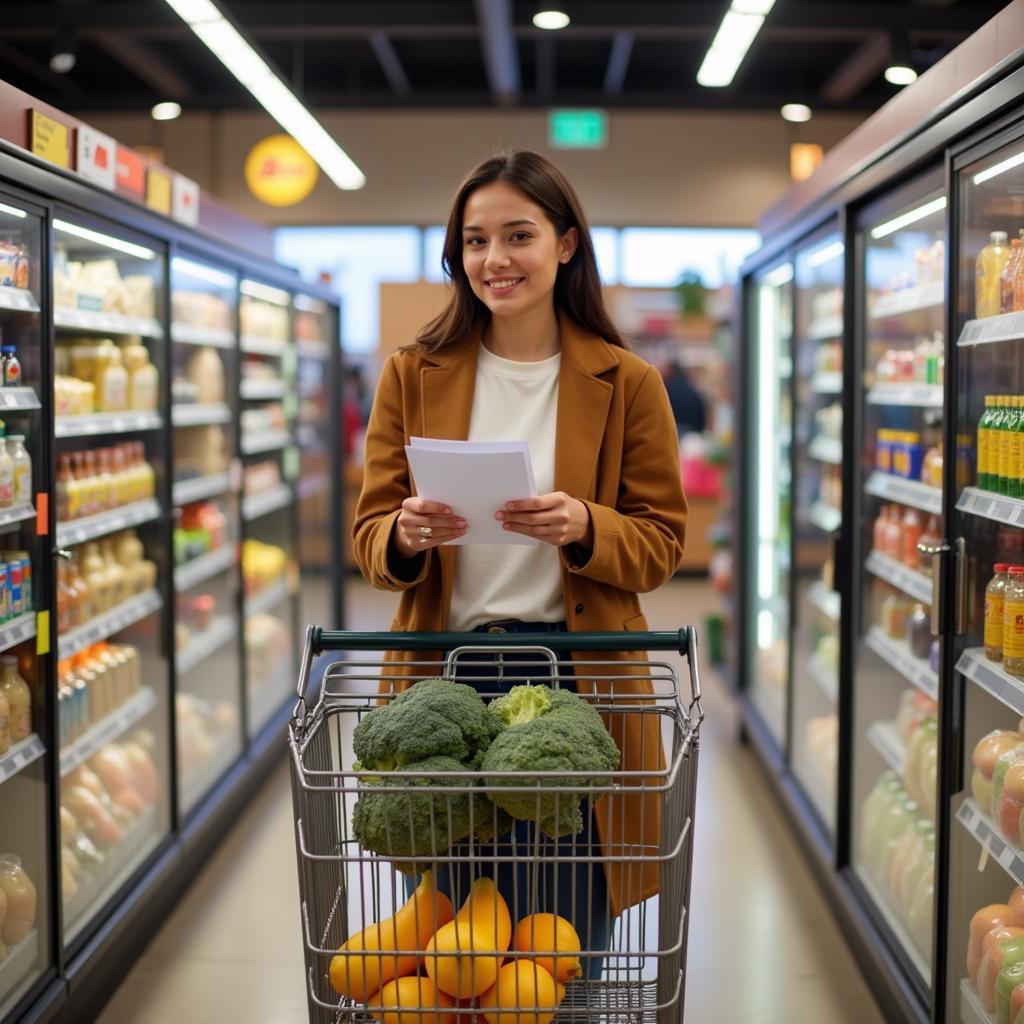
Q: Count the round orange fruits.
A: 4